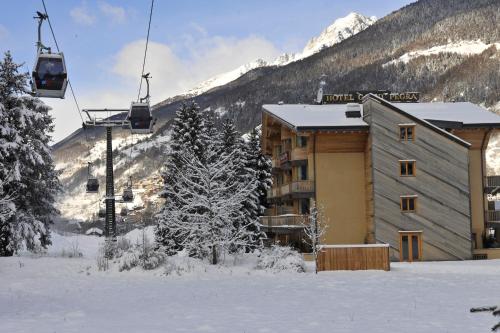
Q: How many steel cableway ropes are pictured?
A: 2